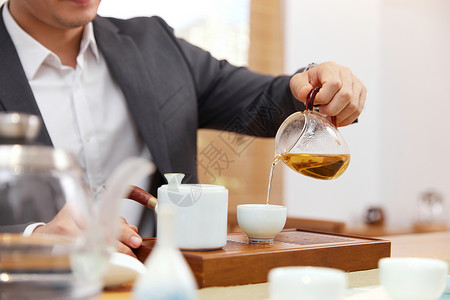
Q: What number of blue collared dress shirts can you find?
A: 0